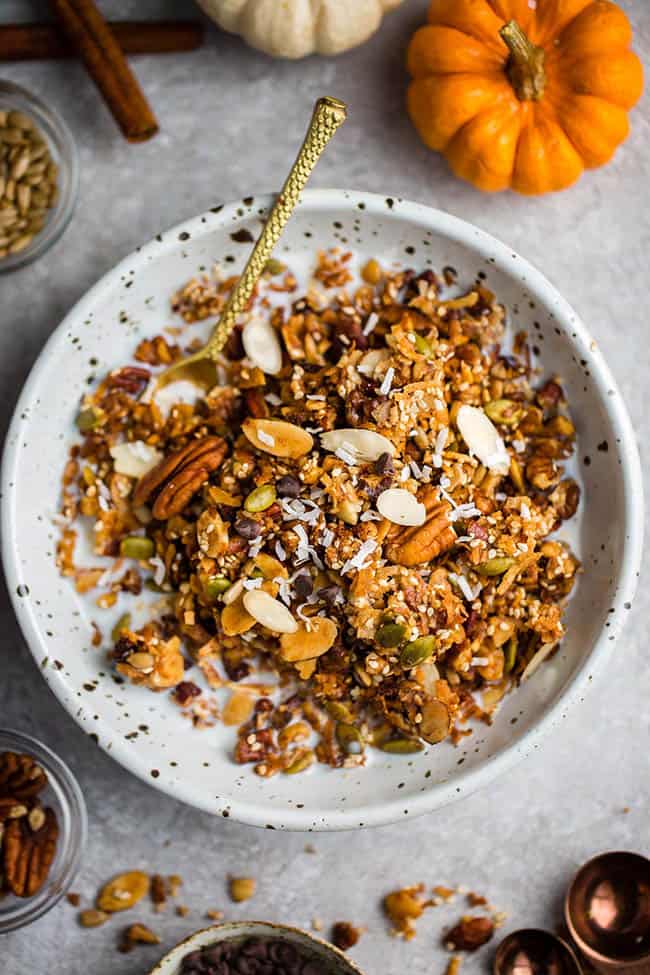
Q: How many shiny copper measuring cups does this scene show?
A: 2